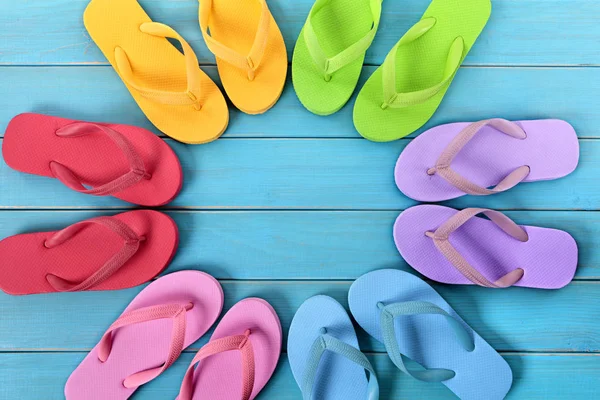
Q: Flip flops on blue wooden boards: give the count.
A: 12